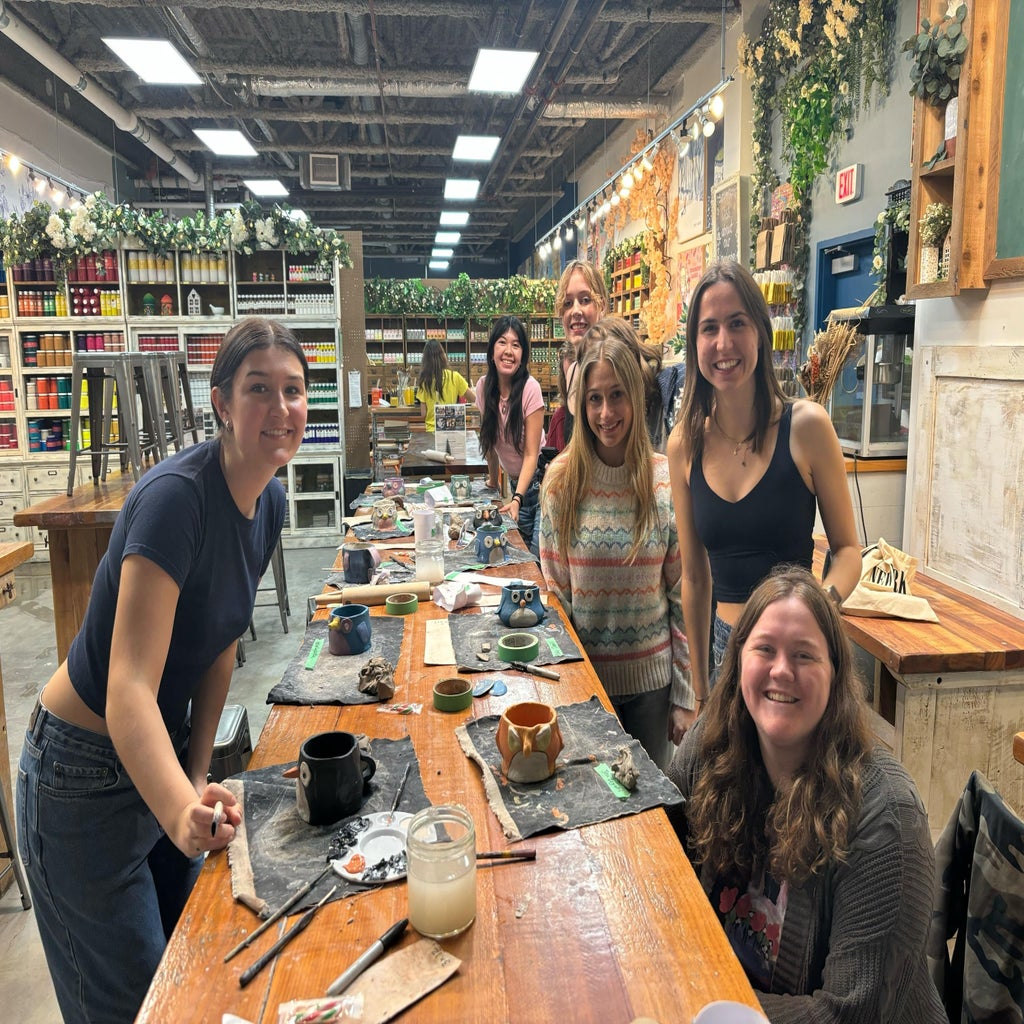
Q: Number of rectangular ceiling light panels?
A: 11